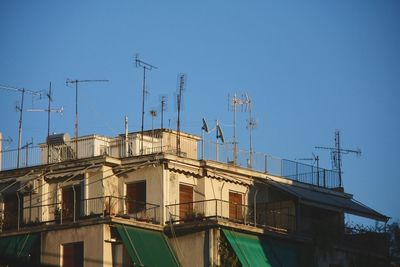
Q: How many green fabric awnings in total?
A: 3